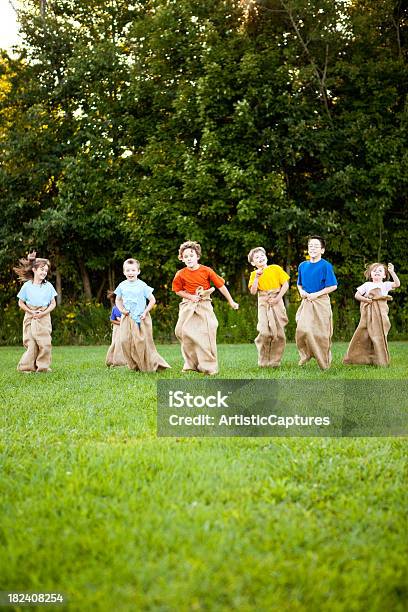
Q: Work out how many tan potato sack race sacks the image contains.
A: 7